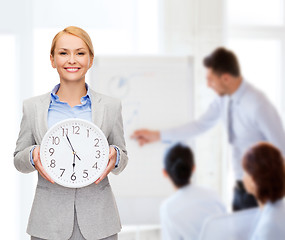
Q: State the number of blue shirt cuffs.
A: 2